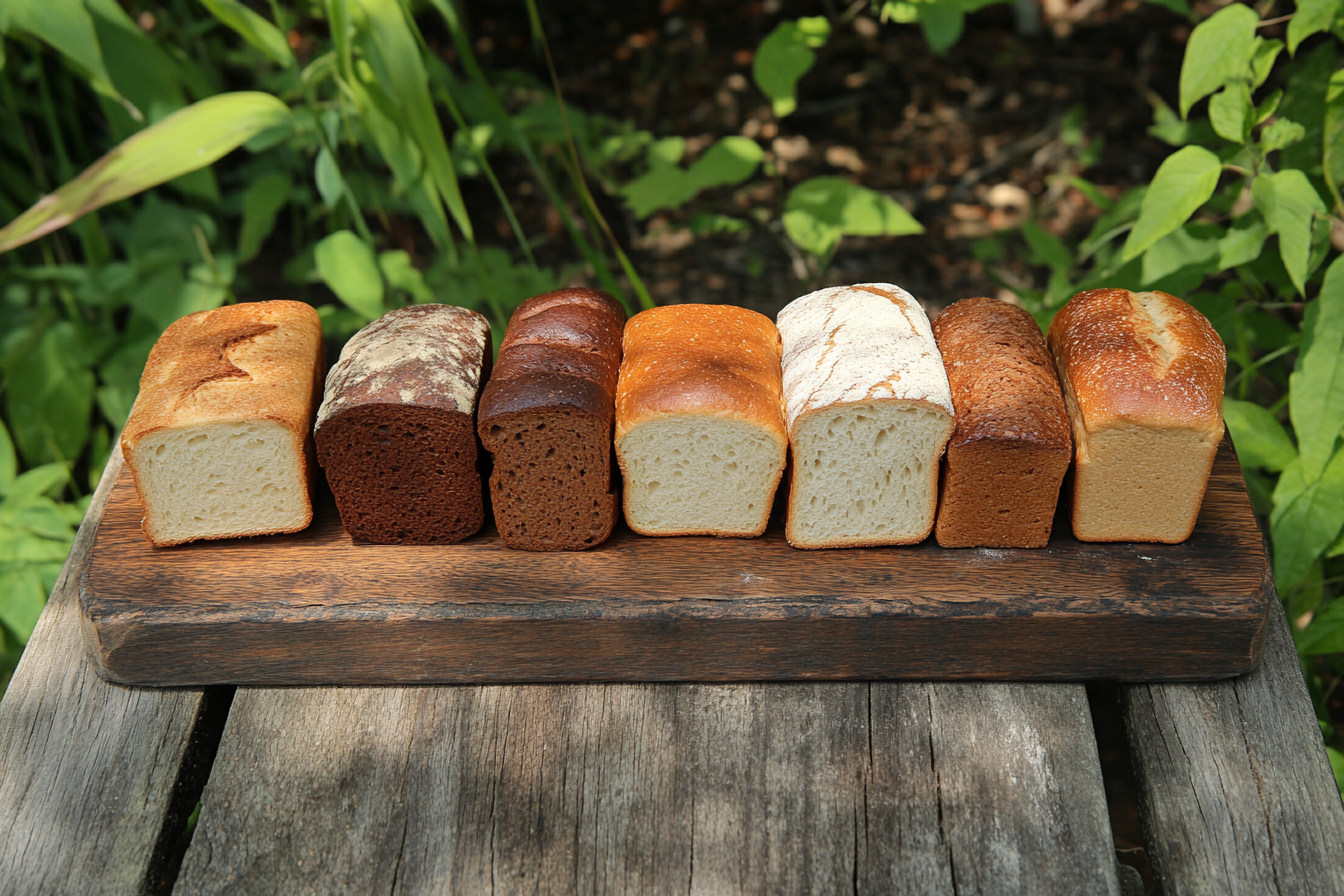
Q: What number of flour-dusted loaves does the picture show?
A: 2